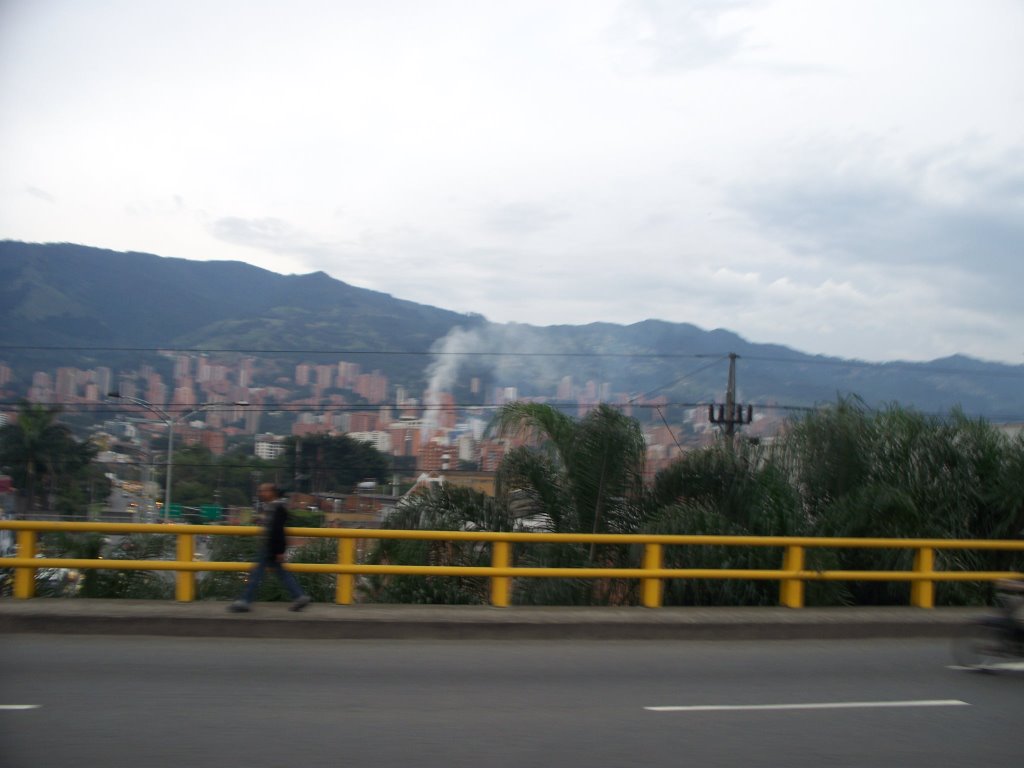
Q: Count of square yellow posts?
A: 7